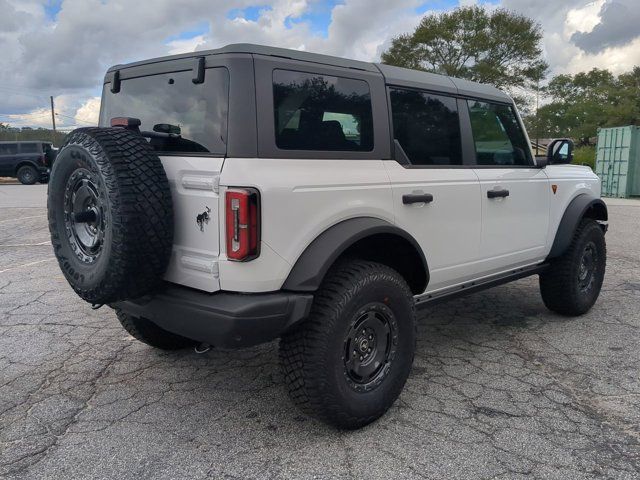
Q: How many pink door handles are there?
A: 0